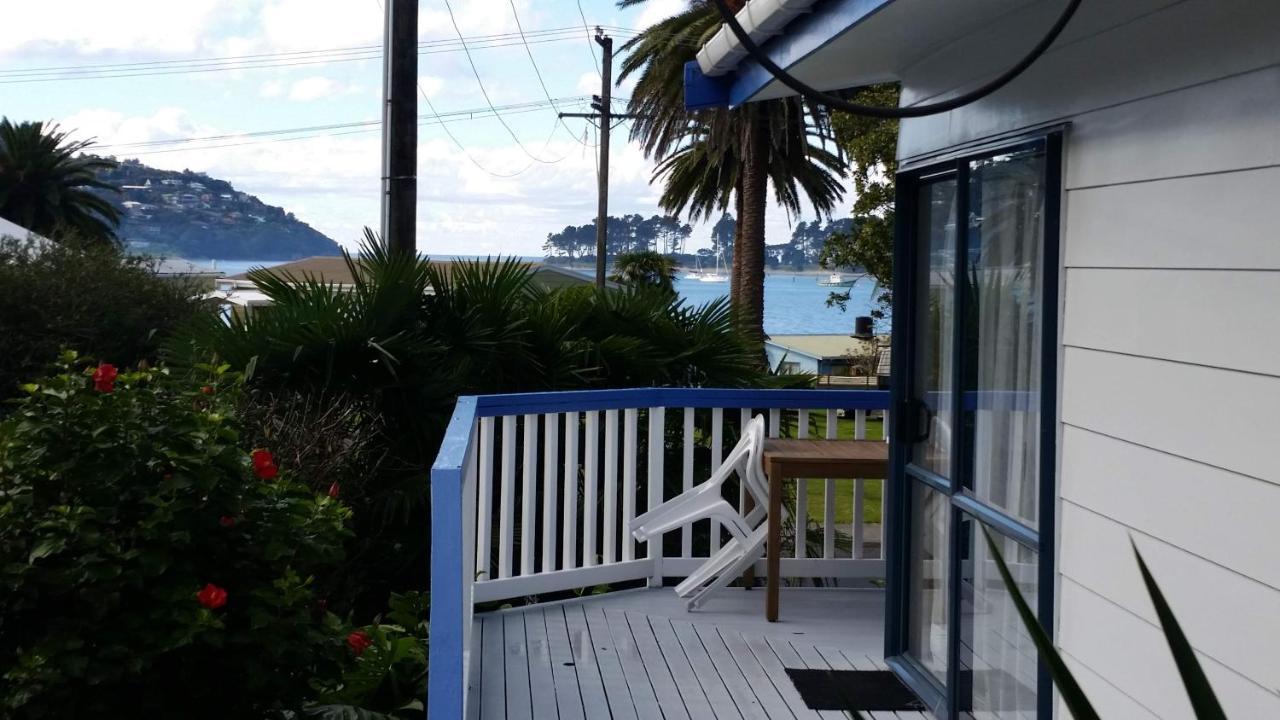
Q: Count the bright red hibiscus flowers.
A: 4